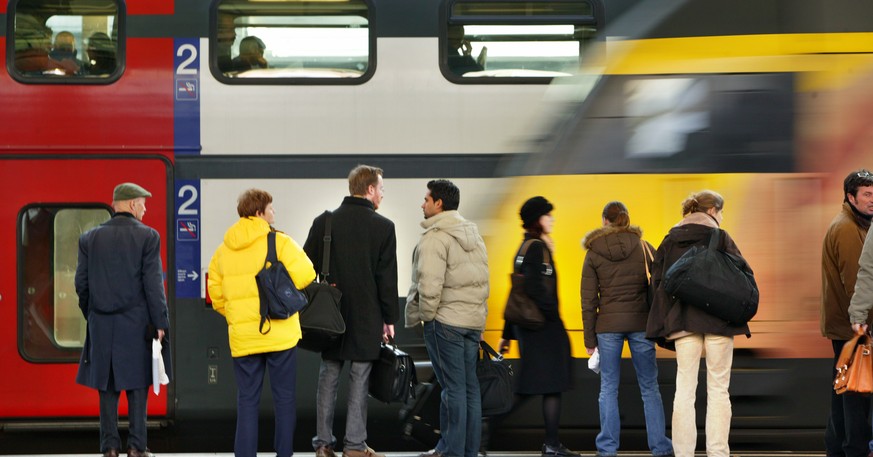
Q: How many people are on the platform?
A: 9